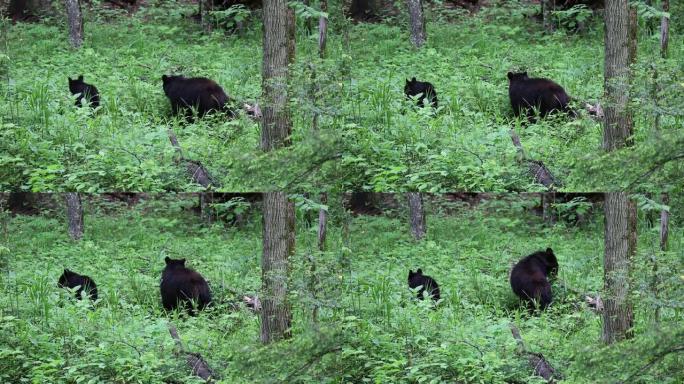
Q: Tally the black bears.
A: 8